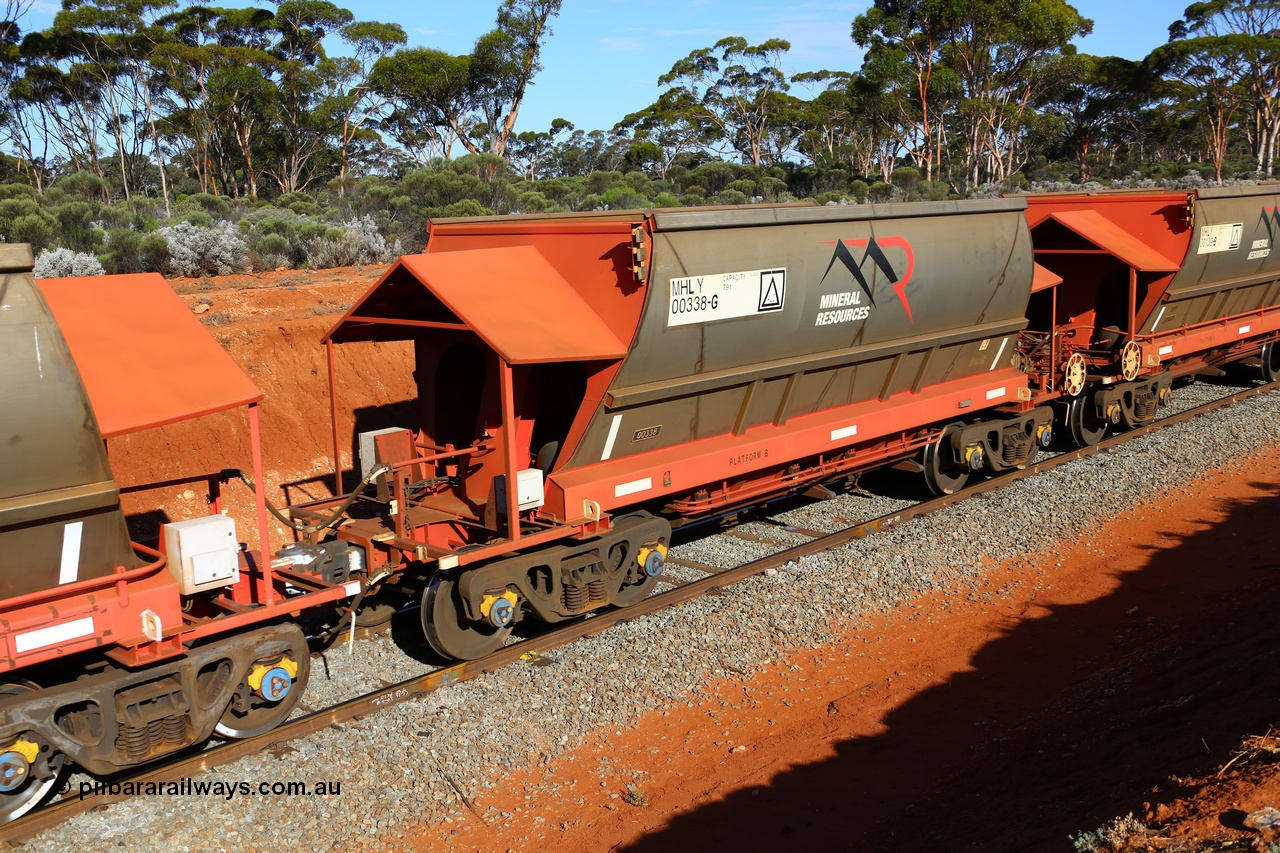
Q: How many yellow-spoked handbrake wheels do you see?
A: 2